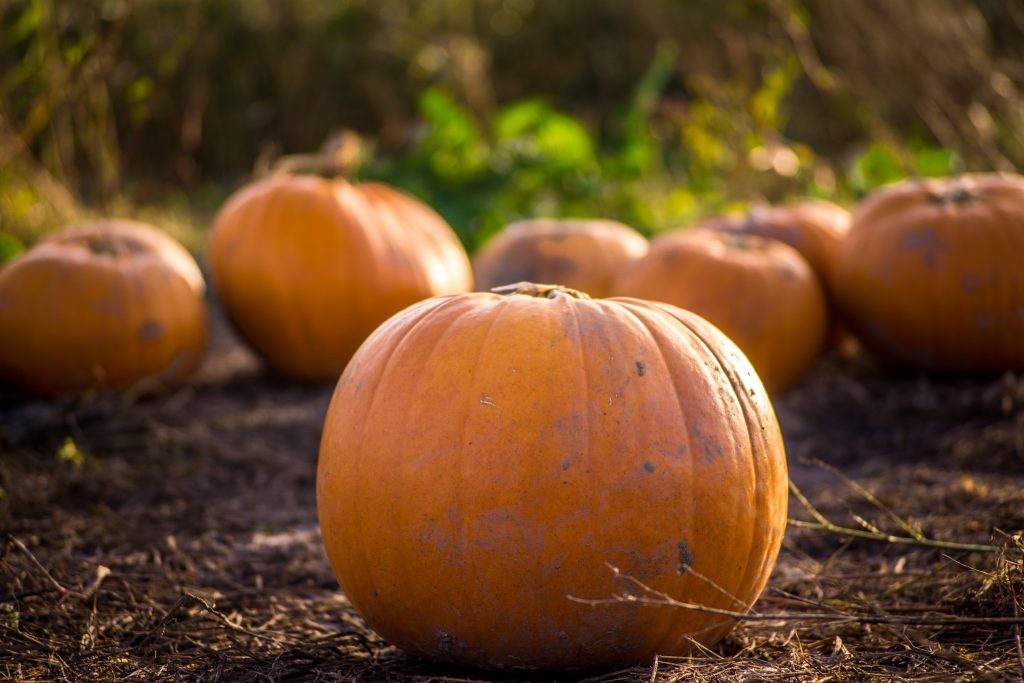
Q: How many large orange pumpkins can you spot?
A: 7